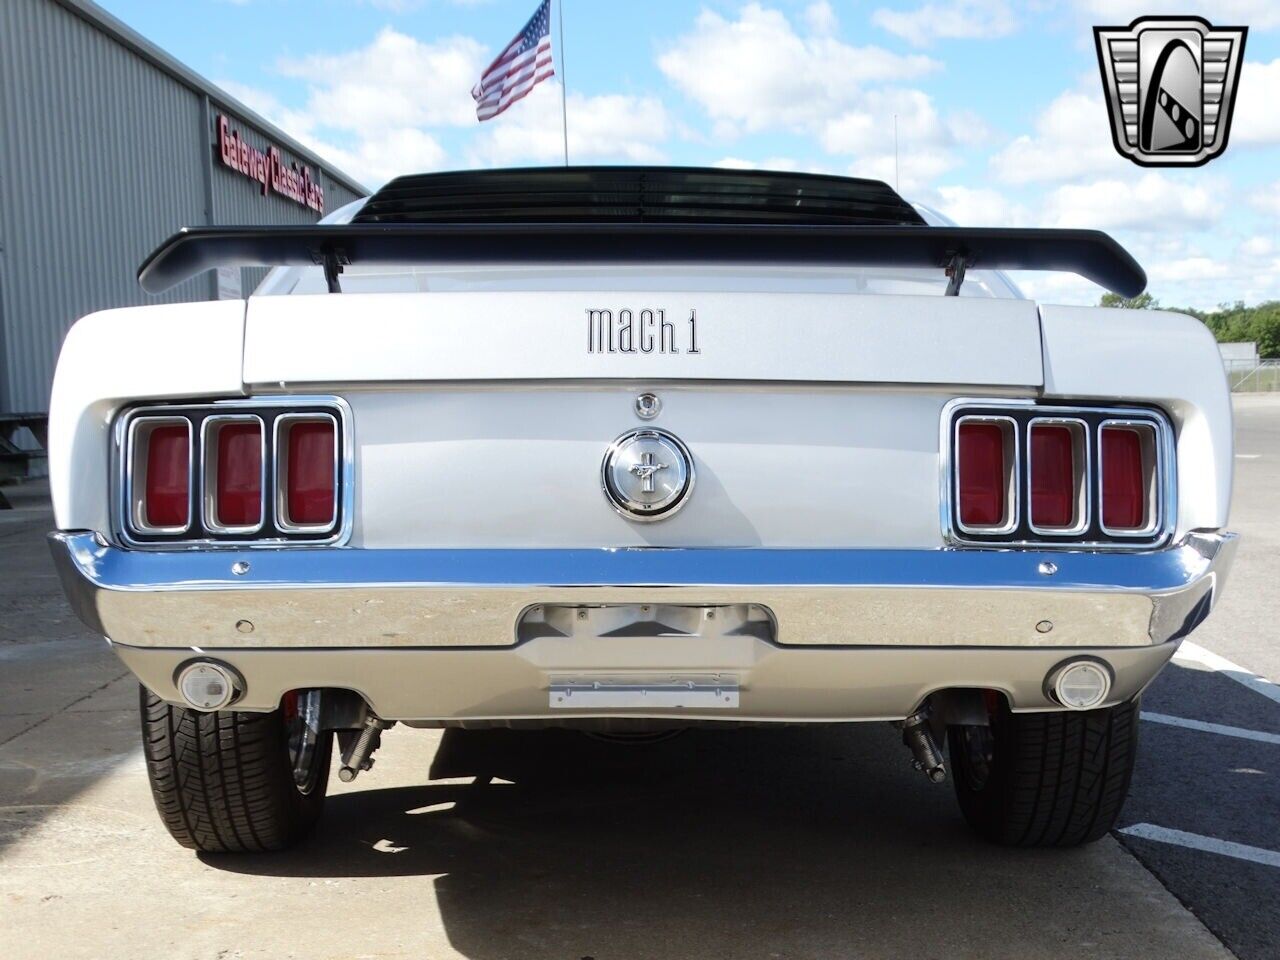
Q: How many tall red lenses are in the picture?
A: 6